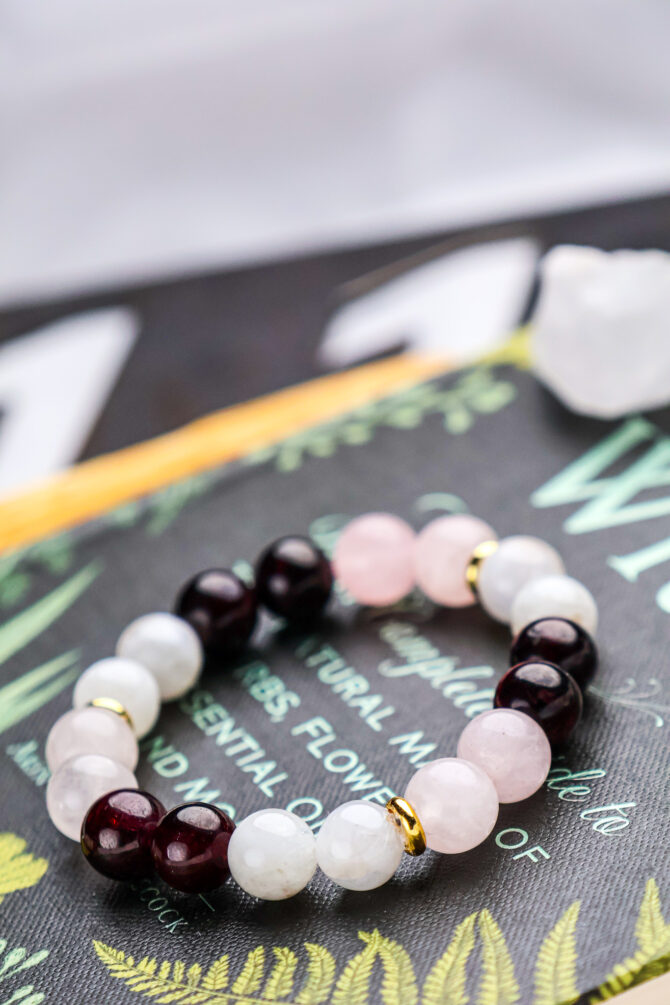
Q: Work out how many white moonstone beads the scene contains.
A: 6